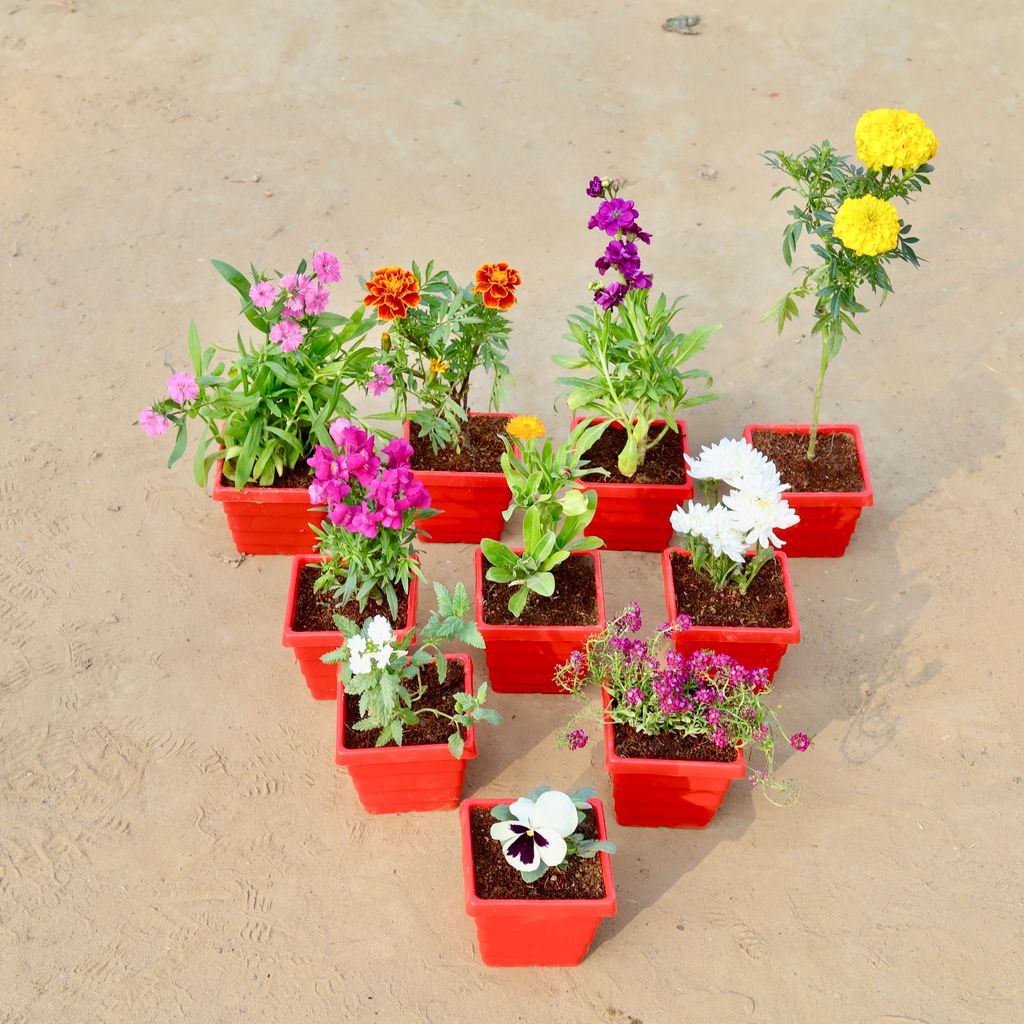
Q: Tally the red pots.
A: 10